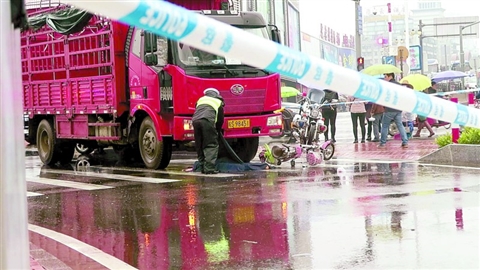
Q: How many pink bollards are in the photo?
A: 2